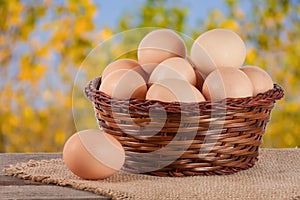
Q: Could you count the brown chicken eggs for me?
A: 11